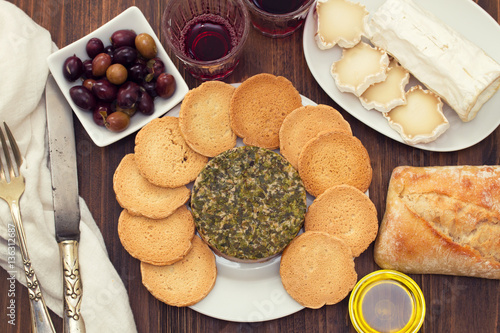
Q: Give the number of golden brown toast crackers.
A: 10